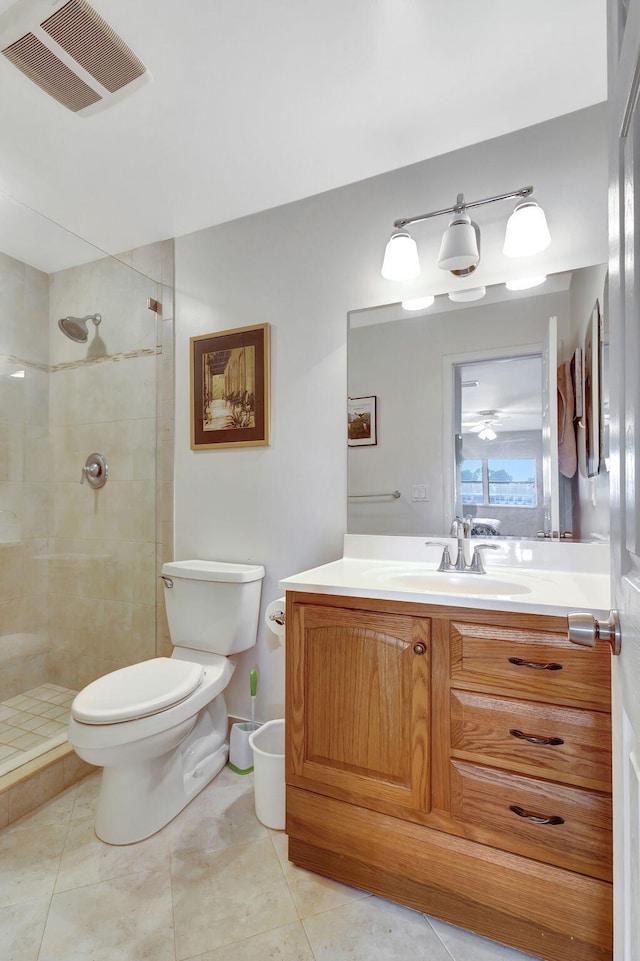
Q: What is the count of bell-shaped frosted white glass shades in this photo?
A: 3